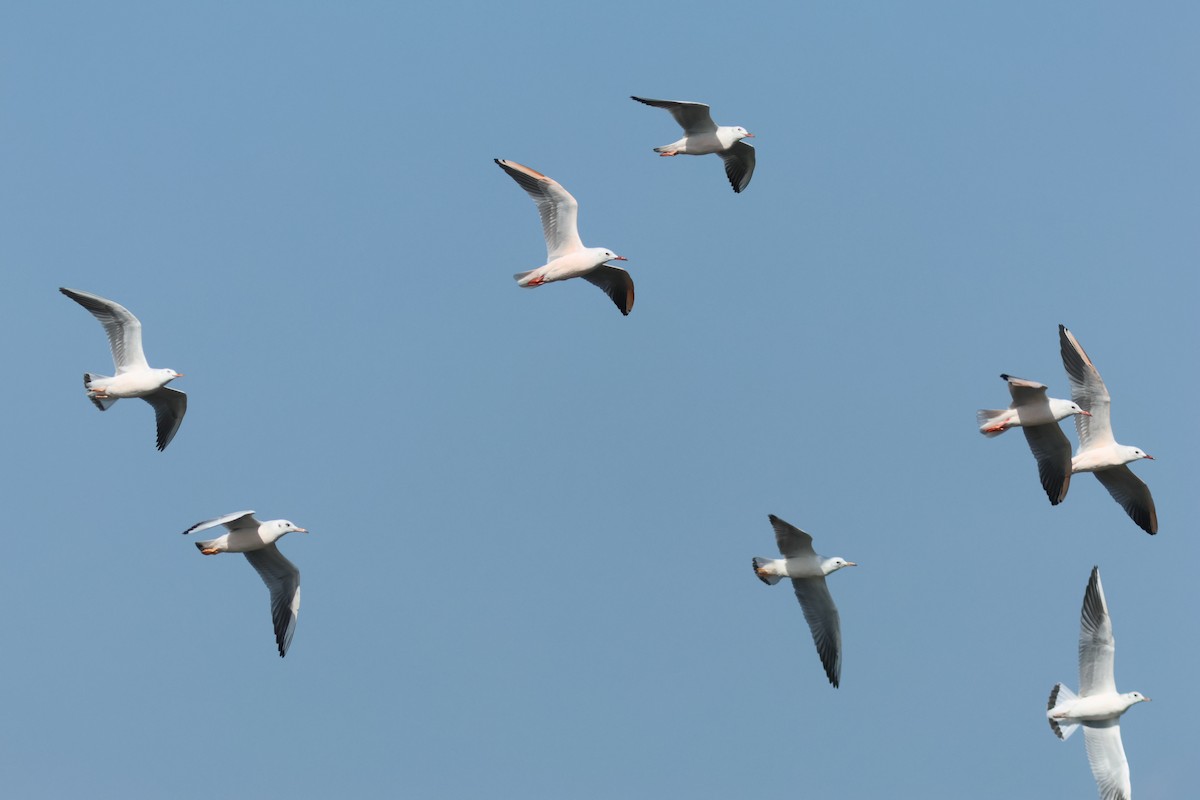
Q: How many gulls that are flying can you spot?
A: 8